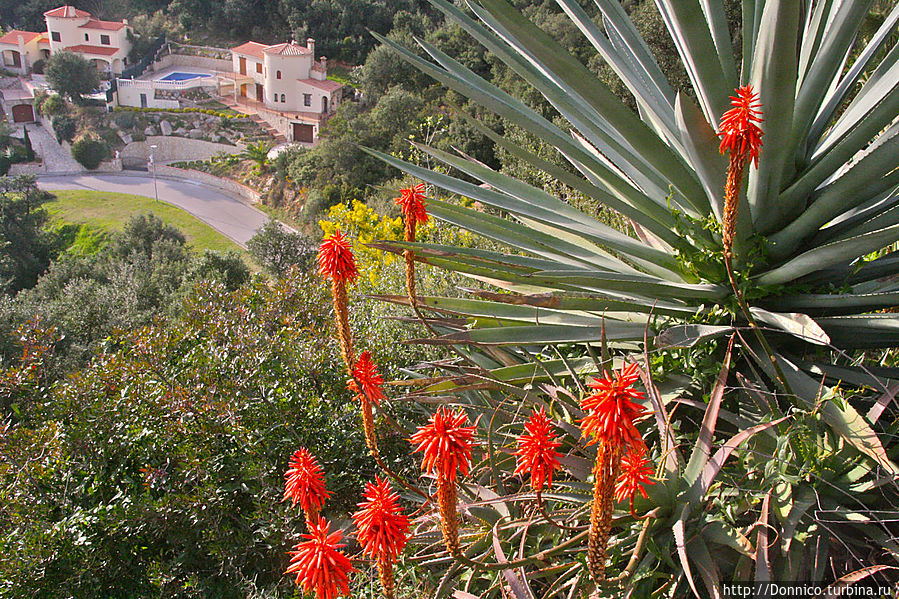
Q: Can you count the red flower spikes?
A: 11